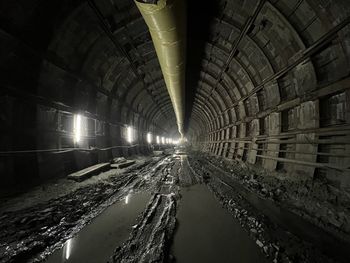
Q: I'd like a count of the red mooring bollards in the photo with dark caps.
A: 0